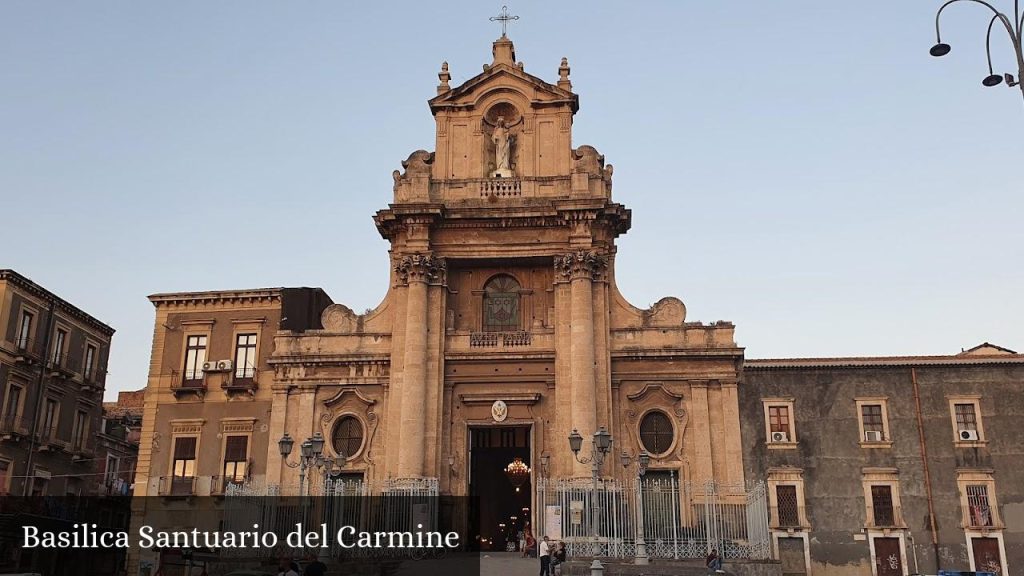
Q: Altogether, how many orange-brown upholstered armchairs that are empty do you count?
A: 0